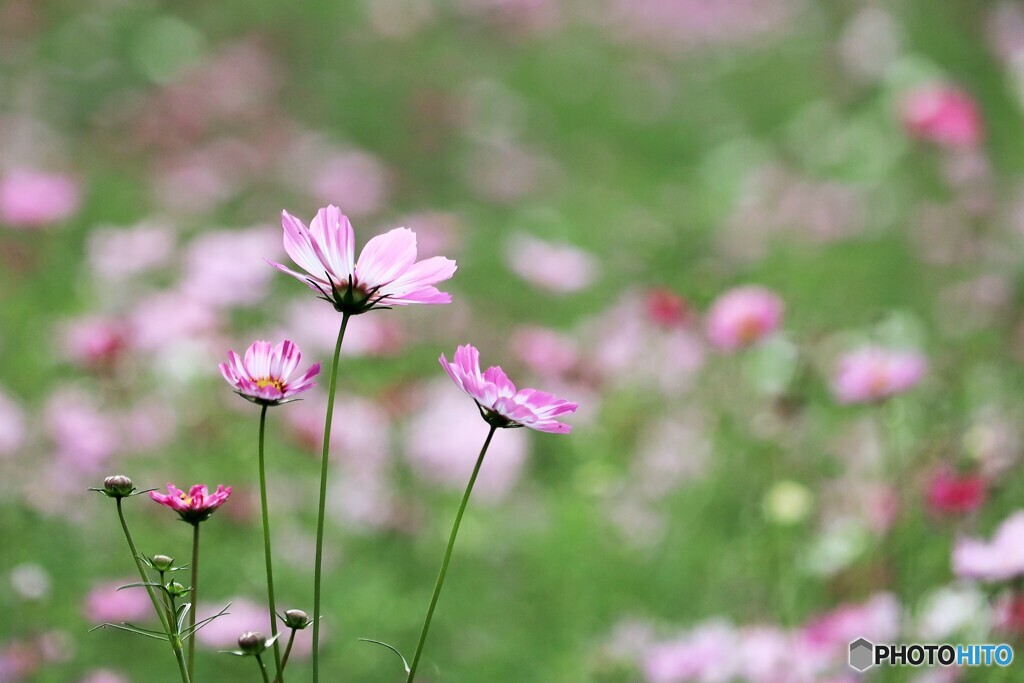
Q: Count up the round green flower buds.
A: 5